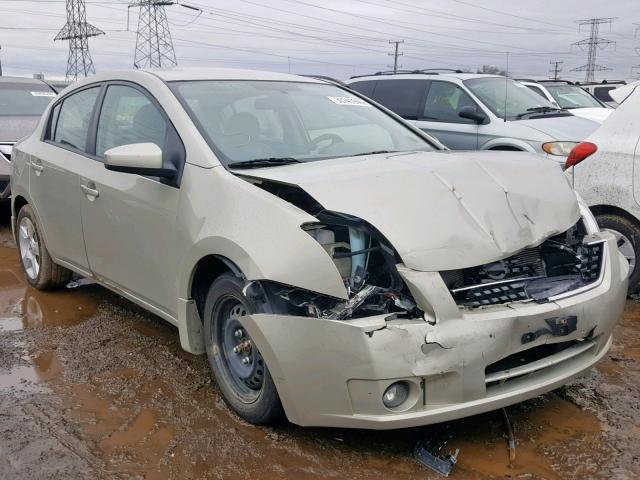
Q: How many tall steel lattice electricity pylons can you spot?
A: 3